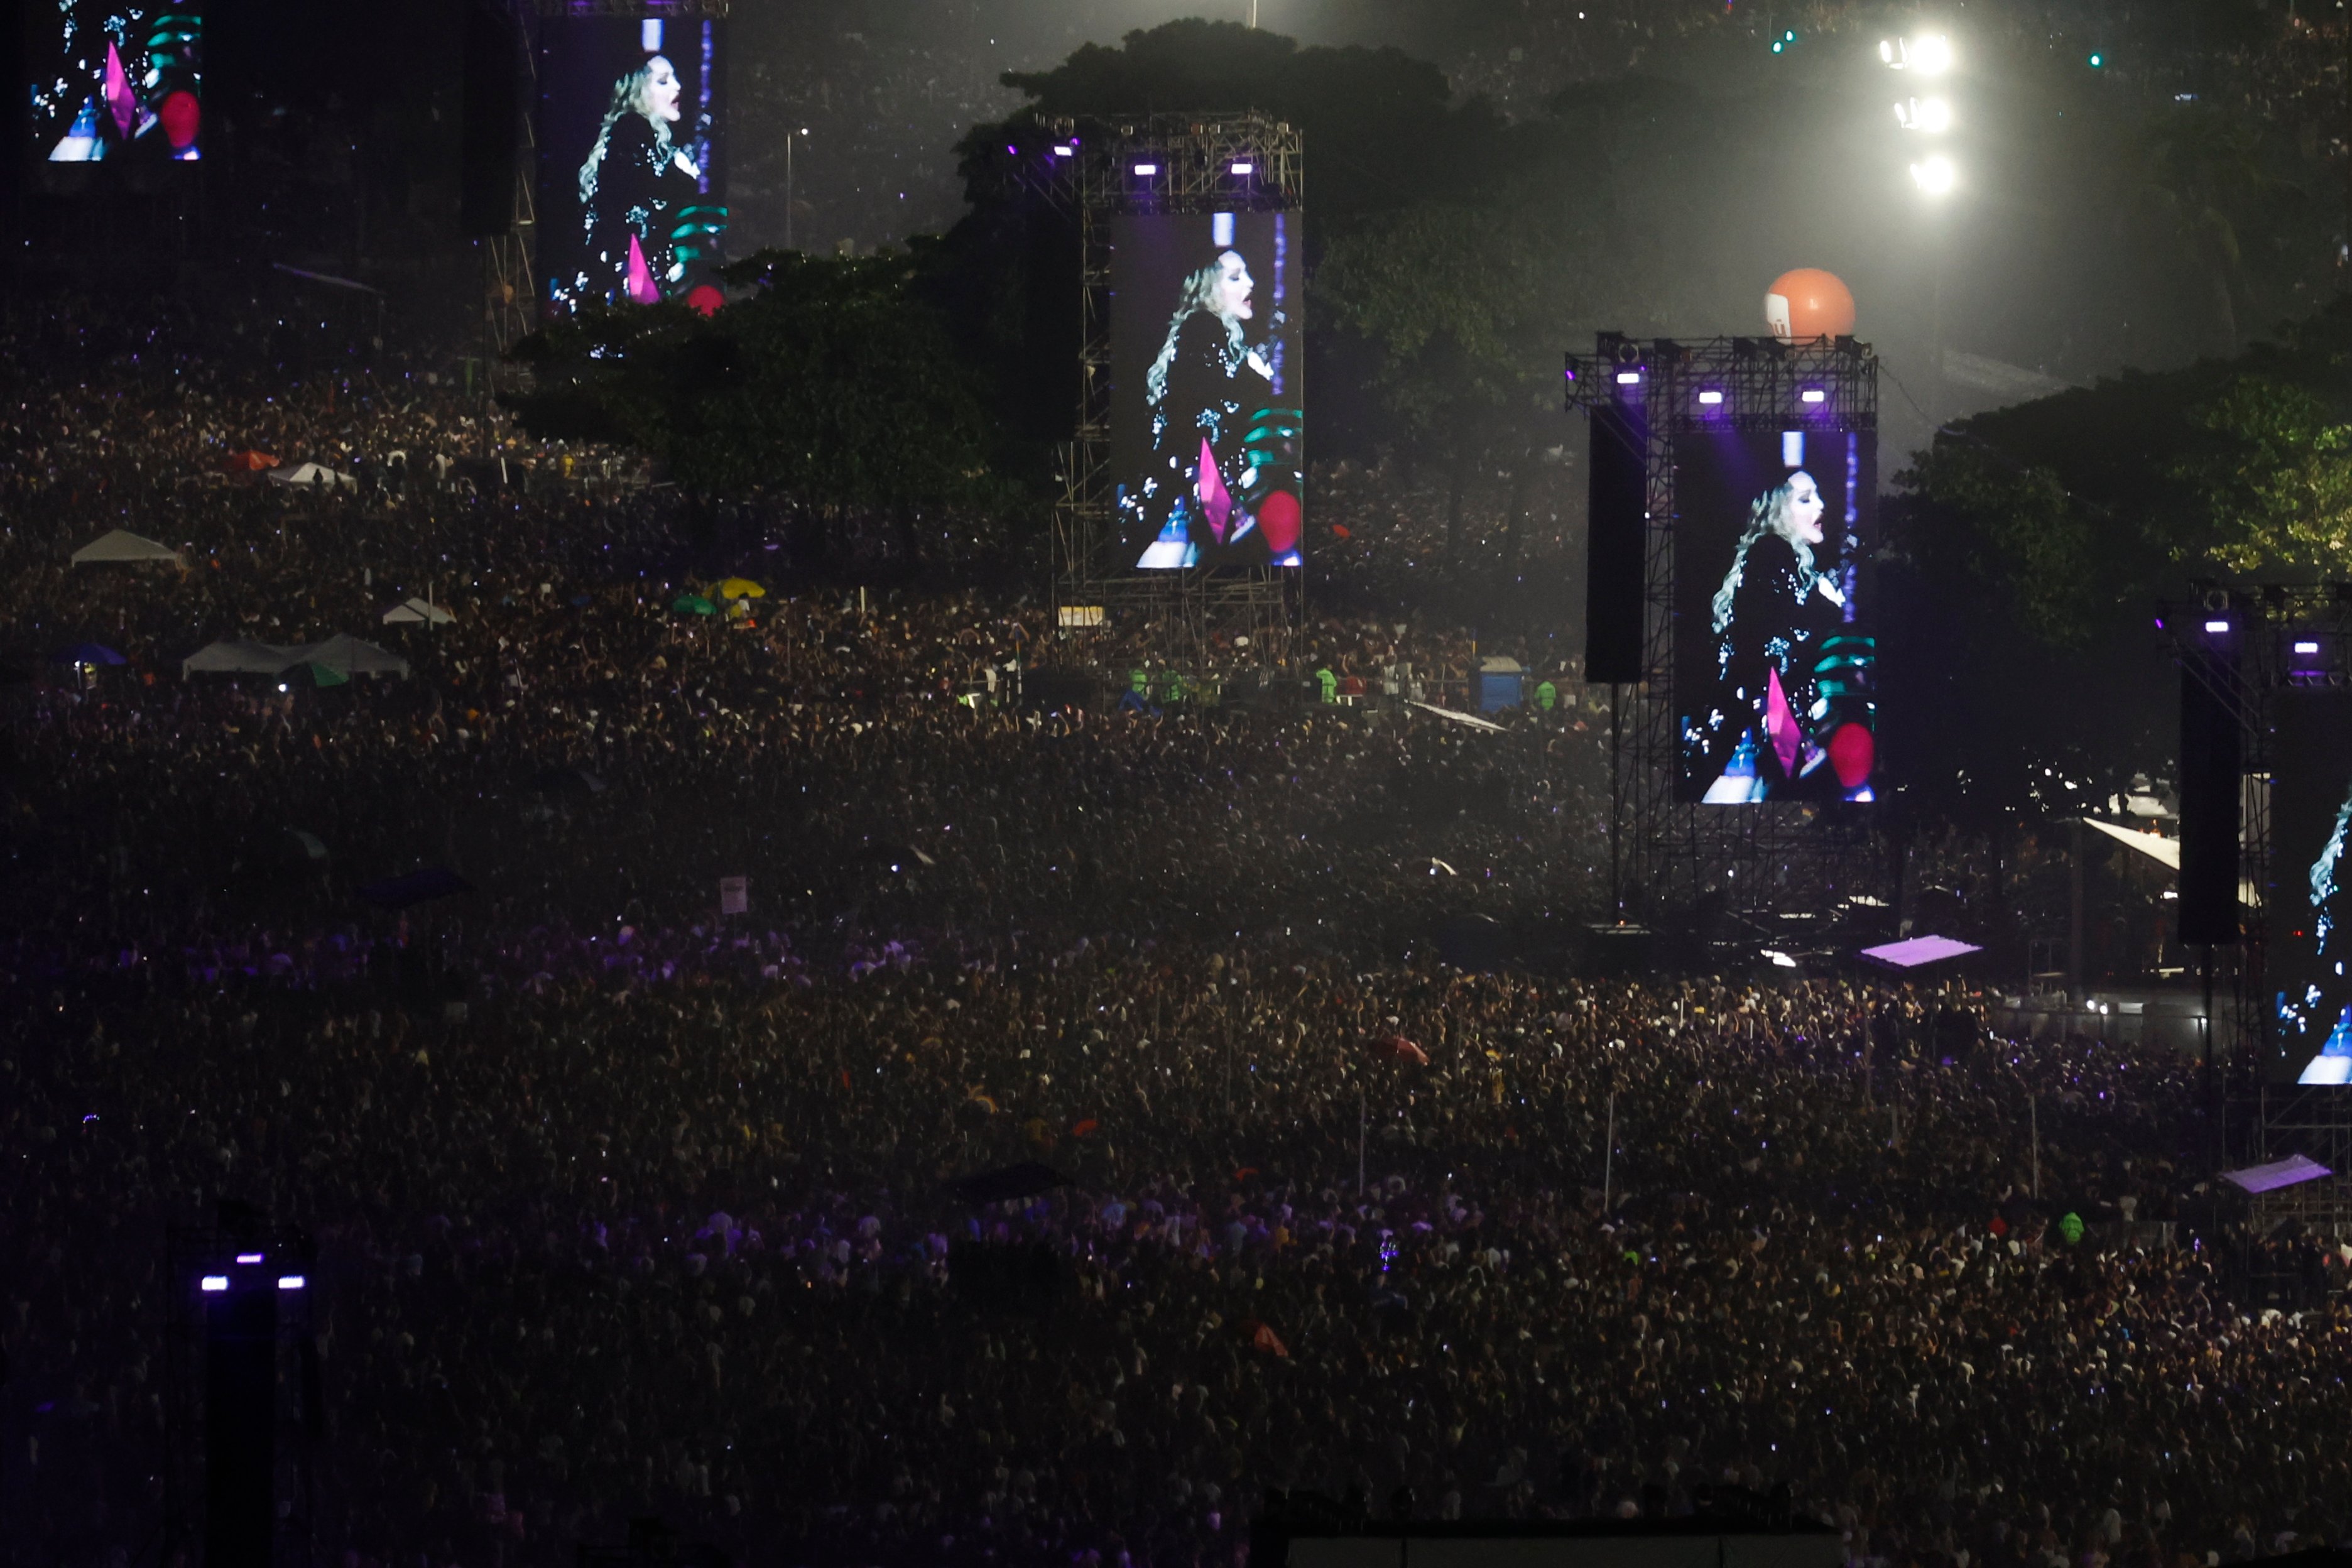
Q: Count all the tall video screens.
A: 5